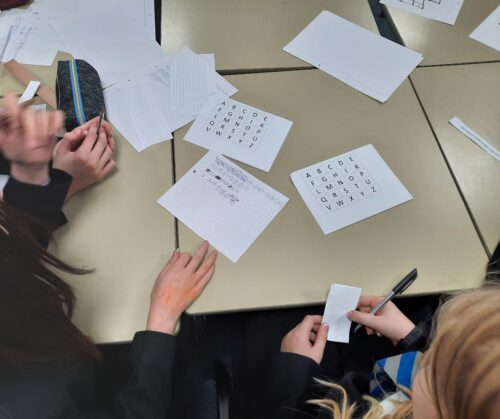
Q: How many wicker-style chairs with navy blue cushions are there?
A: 0